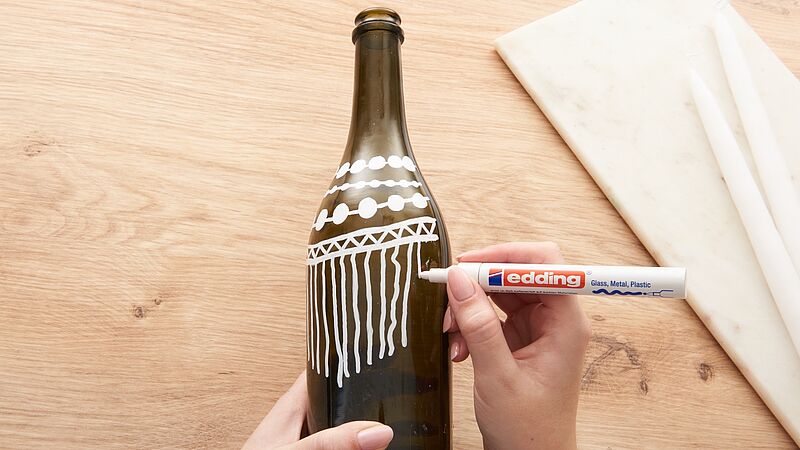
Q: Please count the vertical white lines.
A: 12